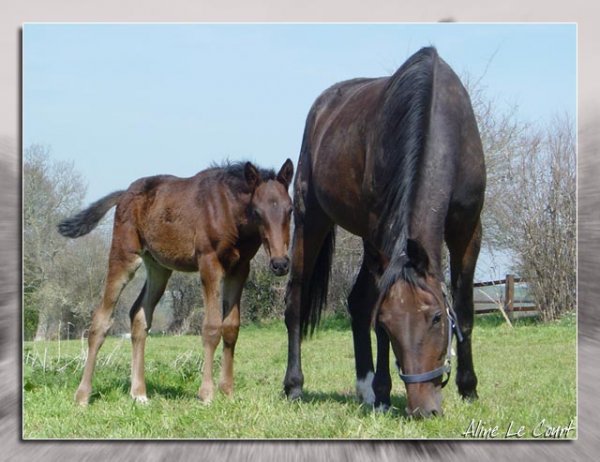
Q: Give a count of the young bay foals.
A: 1